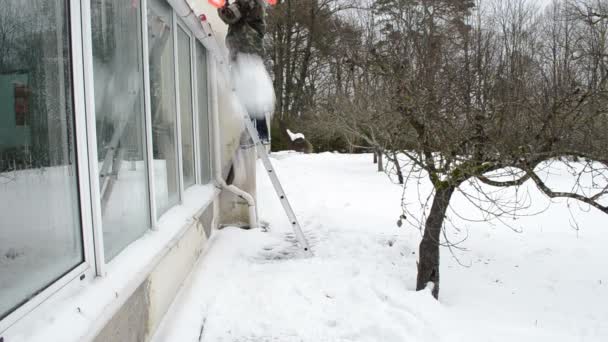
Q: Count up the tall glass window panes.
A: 5